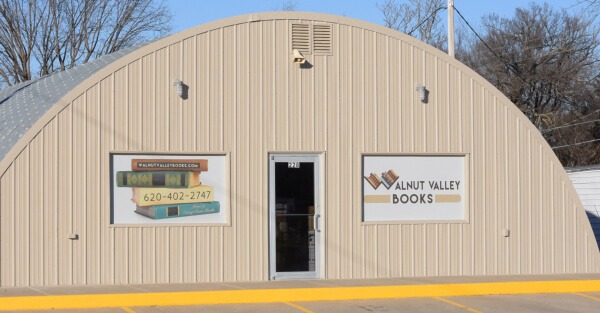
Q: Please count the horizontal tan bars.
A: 2